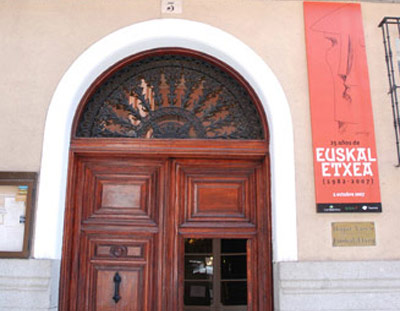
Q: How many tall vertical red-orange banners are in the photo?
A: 1